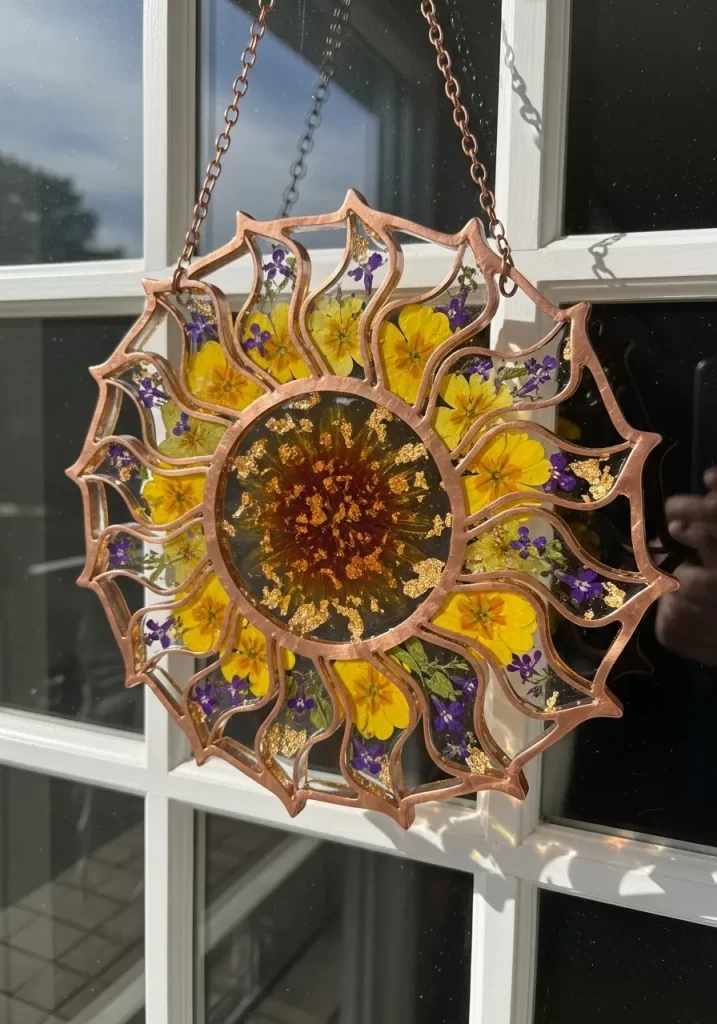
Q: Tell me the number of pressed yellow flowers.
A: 14